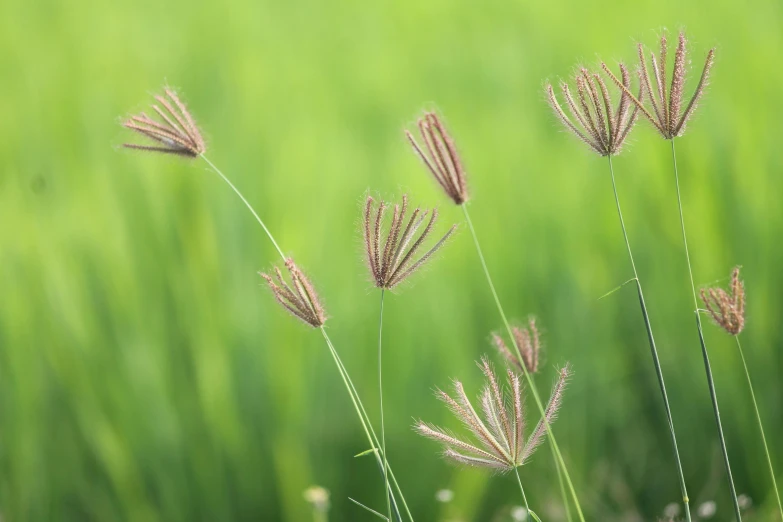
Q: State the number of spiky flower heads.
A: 9